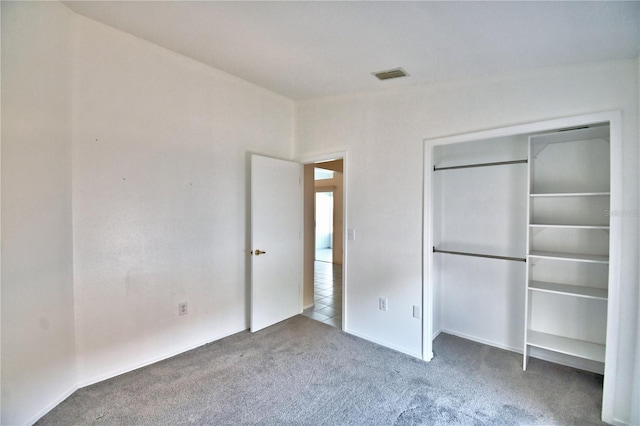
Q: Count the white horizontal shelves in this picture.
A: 5